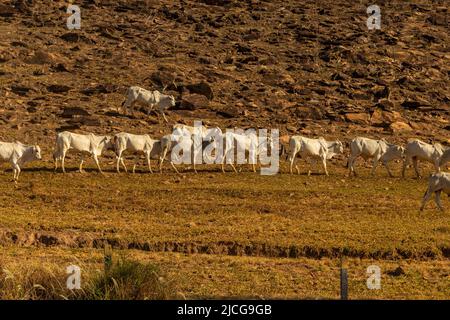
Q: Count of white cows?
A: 11